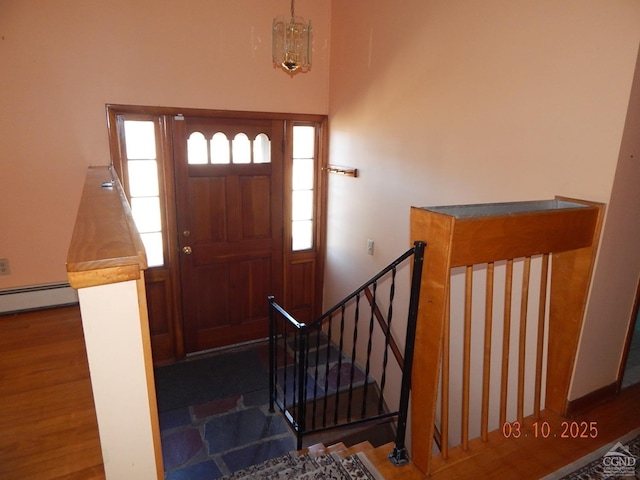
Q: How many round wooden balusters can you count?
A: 6